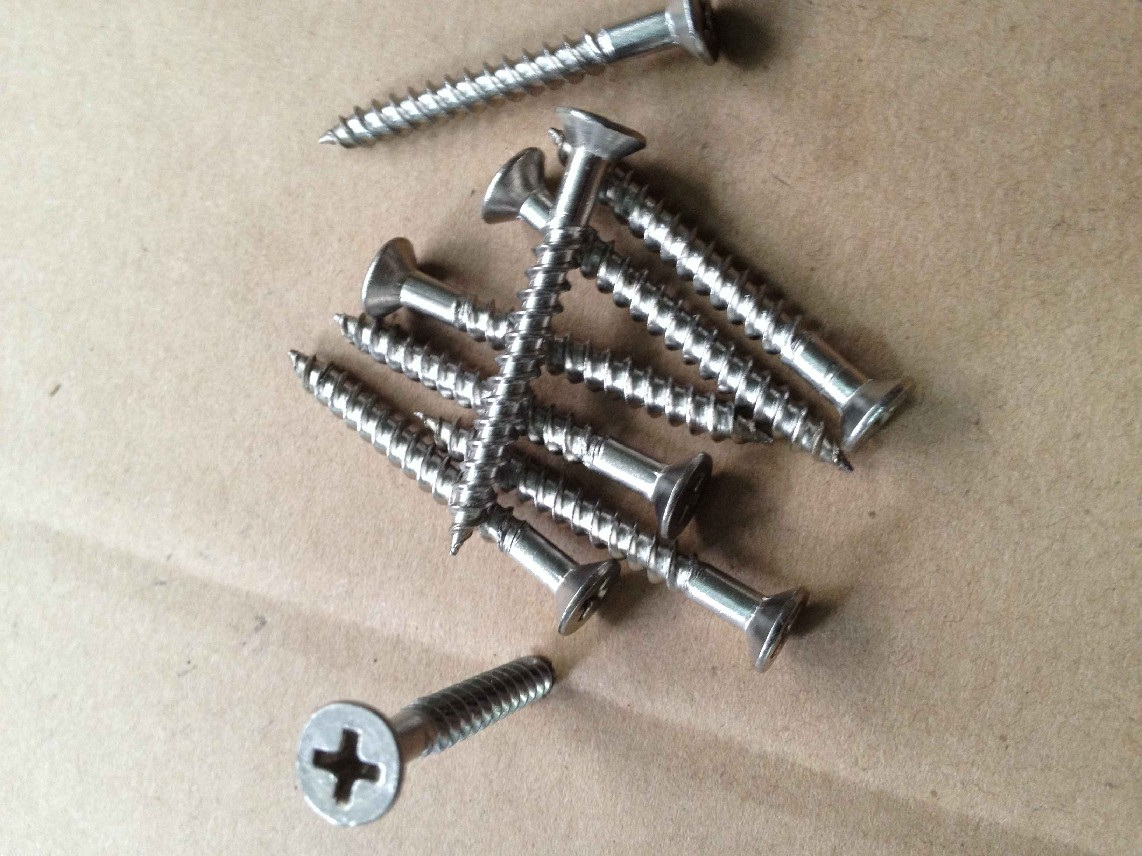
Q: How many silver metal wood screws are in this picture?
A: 9